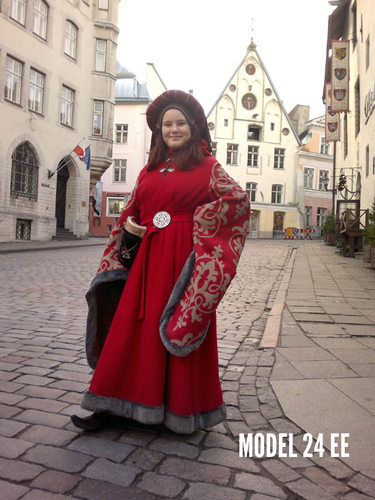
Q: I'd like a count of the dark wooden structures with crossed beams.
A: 1